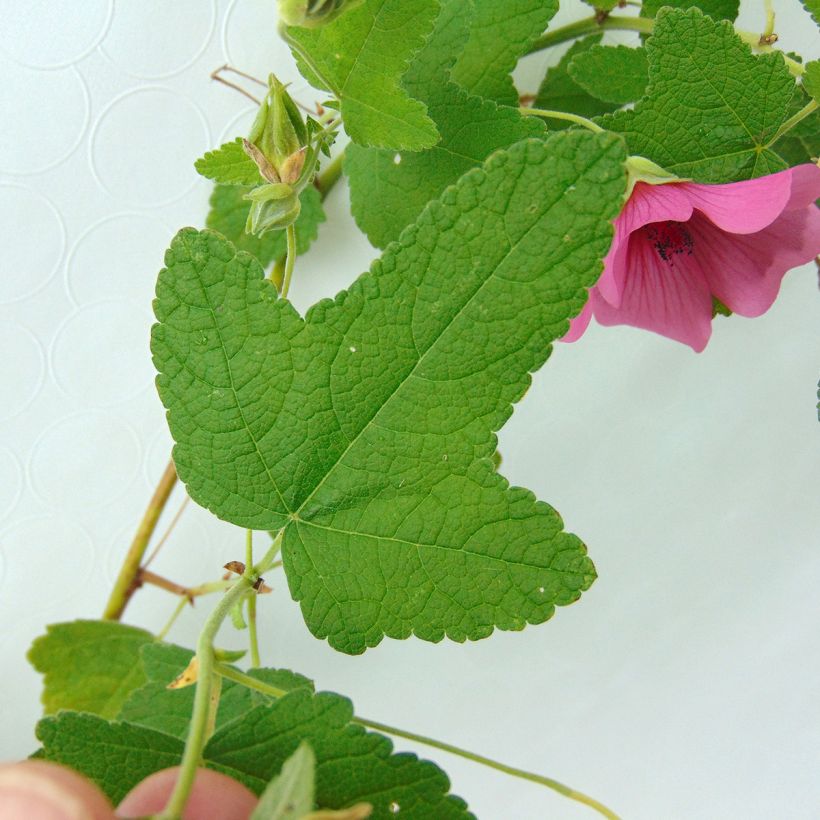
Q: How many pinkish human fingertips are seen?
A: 2